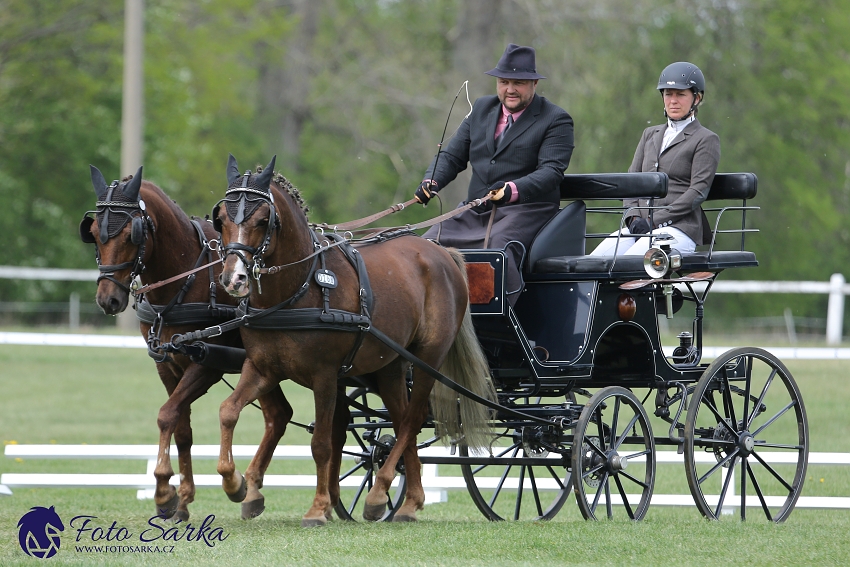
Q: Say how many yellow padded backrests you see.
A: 0